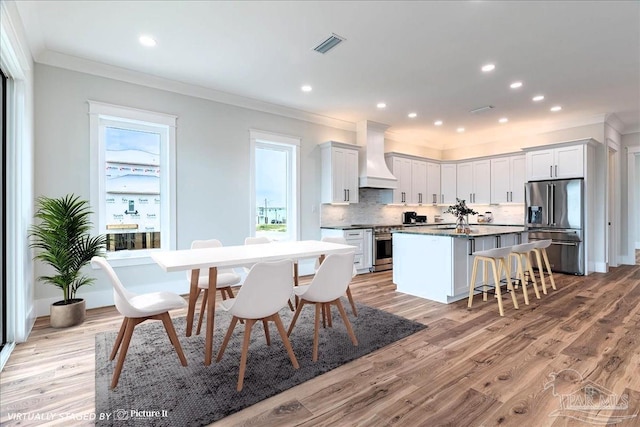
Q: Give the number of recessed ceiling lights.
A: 11